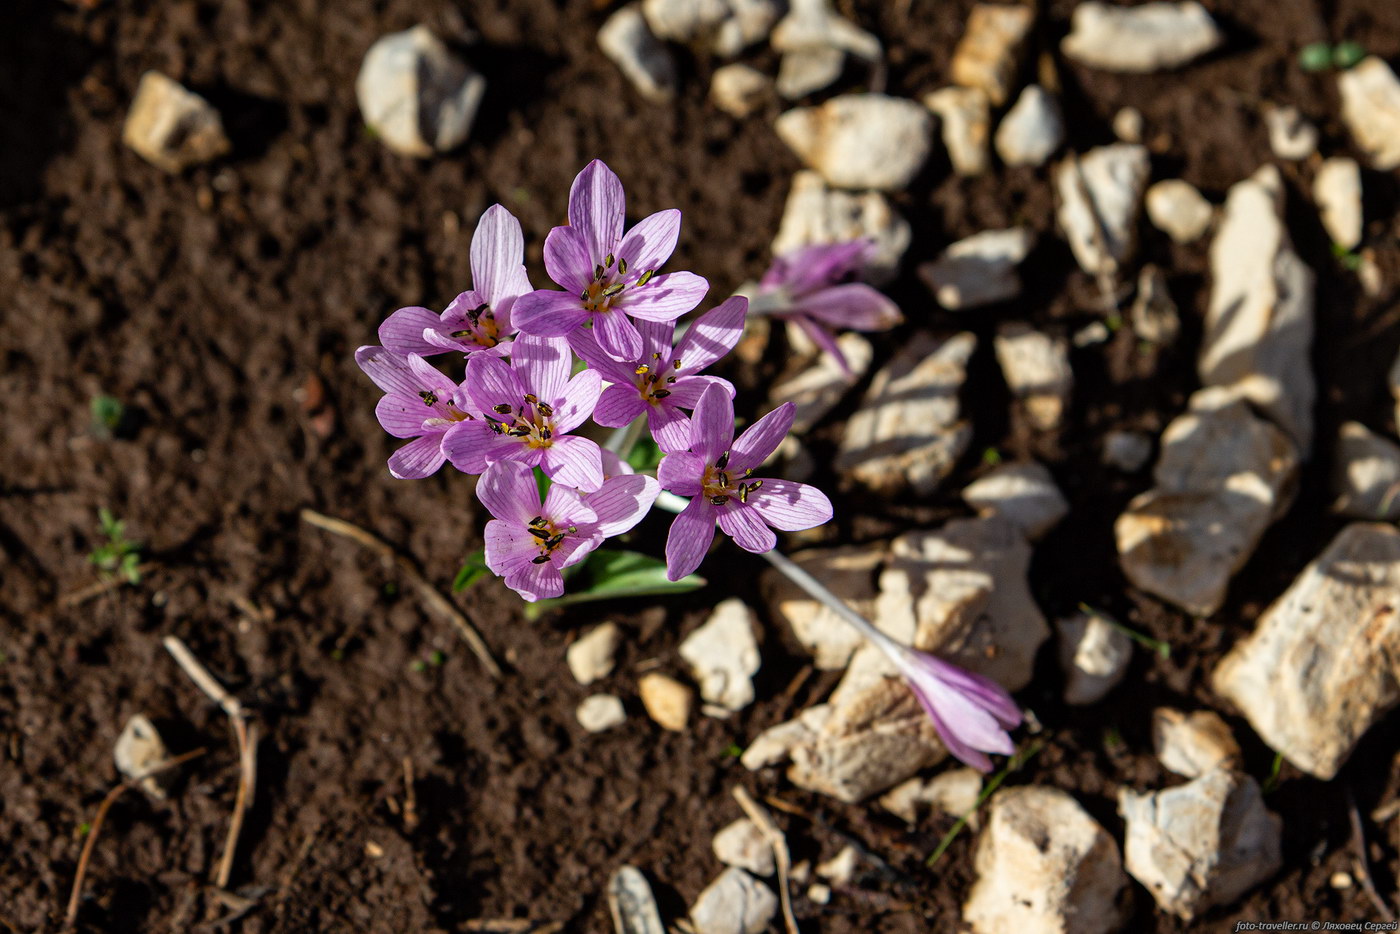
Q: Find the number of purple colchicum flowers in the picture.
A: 9